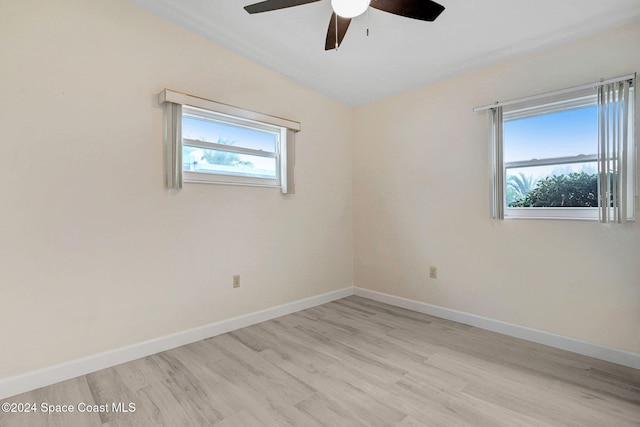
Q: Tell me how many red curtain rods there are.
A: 0